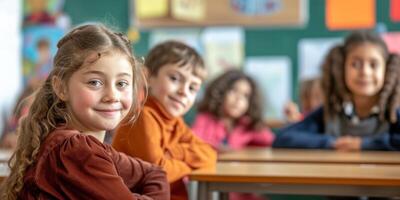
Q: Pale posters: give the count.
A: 4